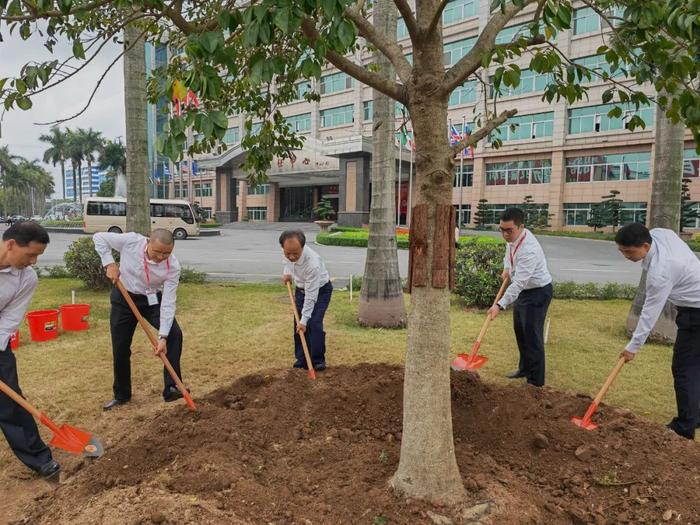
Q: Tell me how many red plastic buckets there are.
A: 3